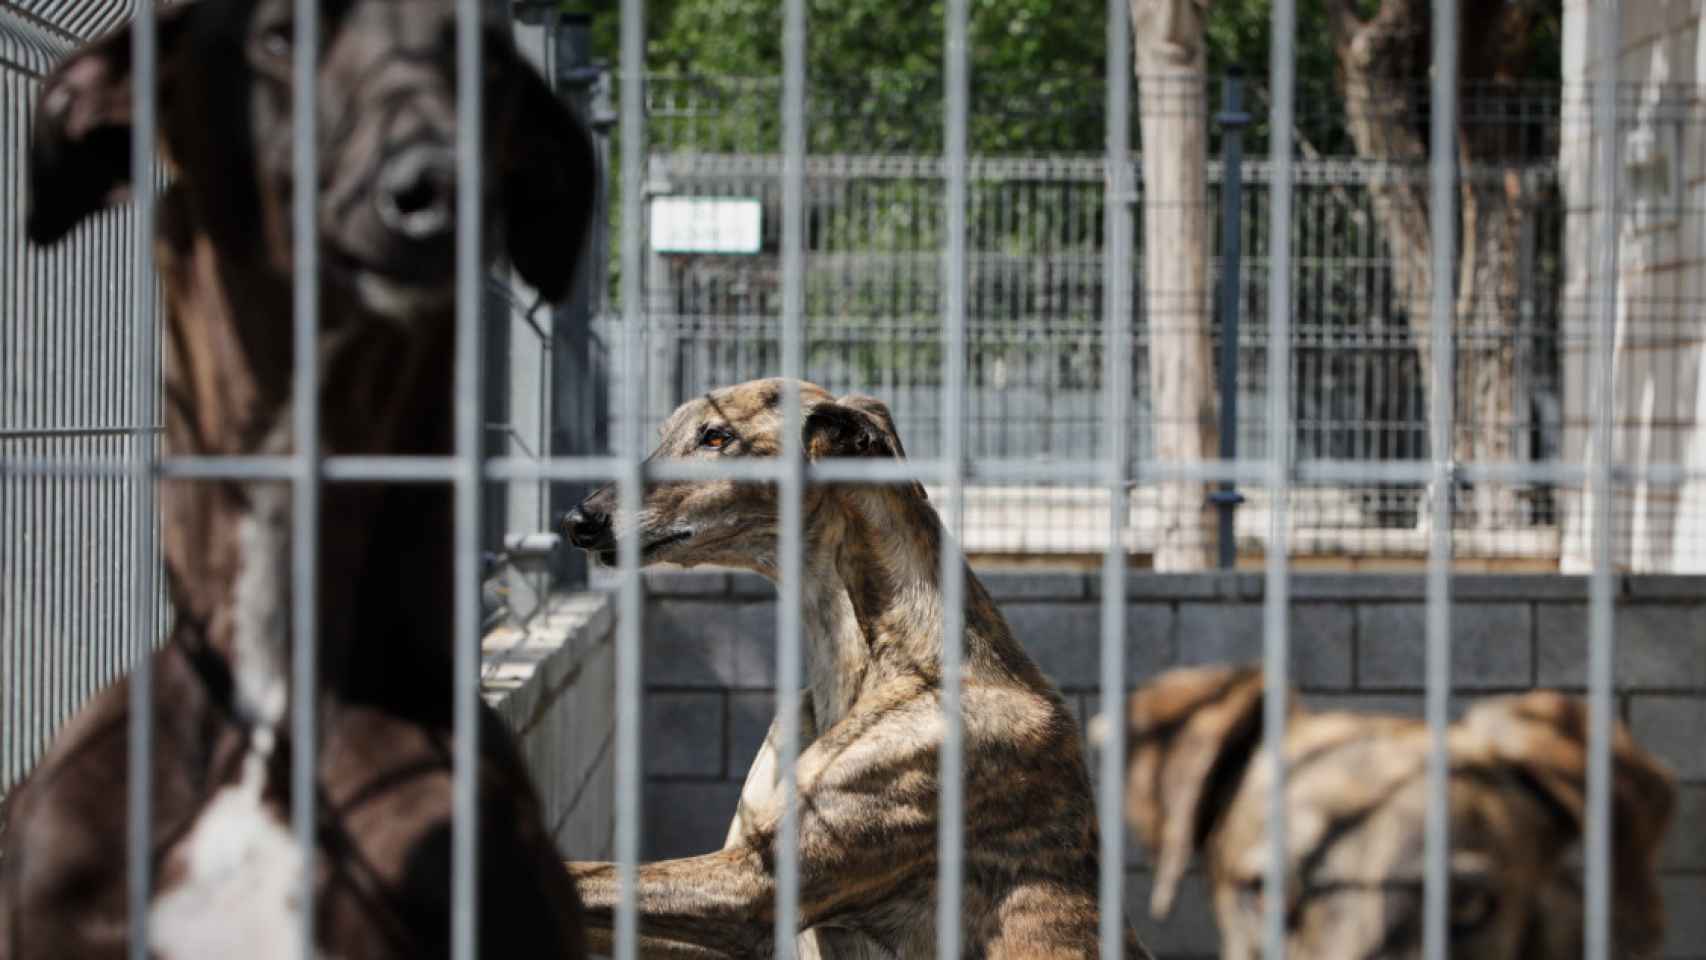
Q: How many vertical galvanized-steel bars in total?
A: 10